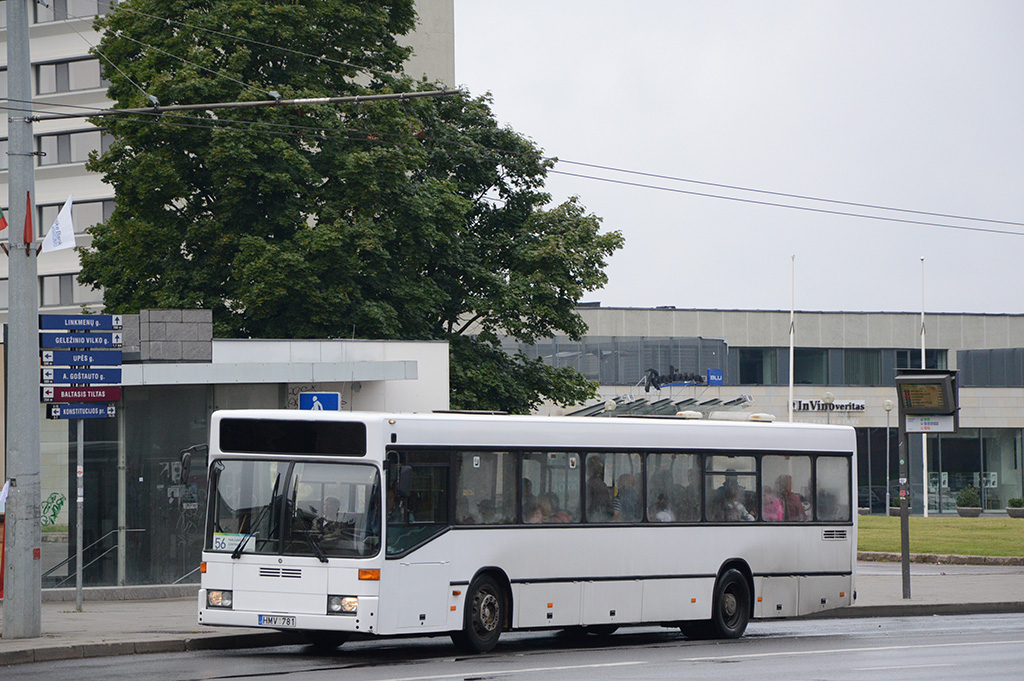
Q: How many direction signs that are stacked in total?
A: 6